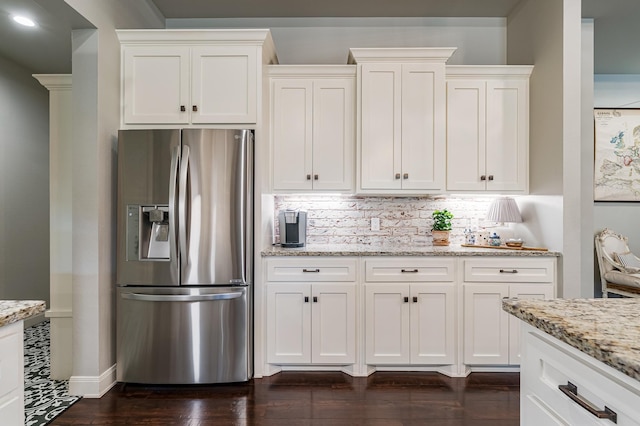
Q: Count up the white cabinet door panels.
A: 14